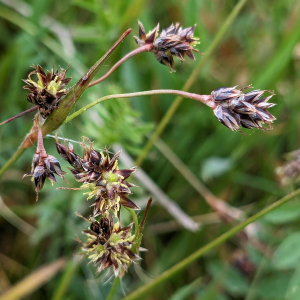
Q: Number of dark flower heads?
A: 6